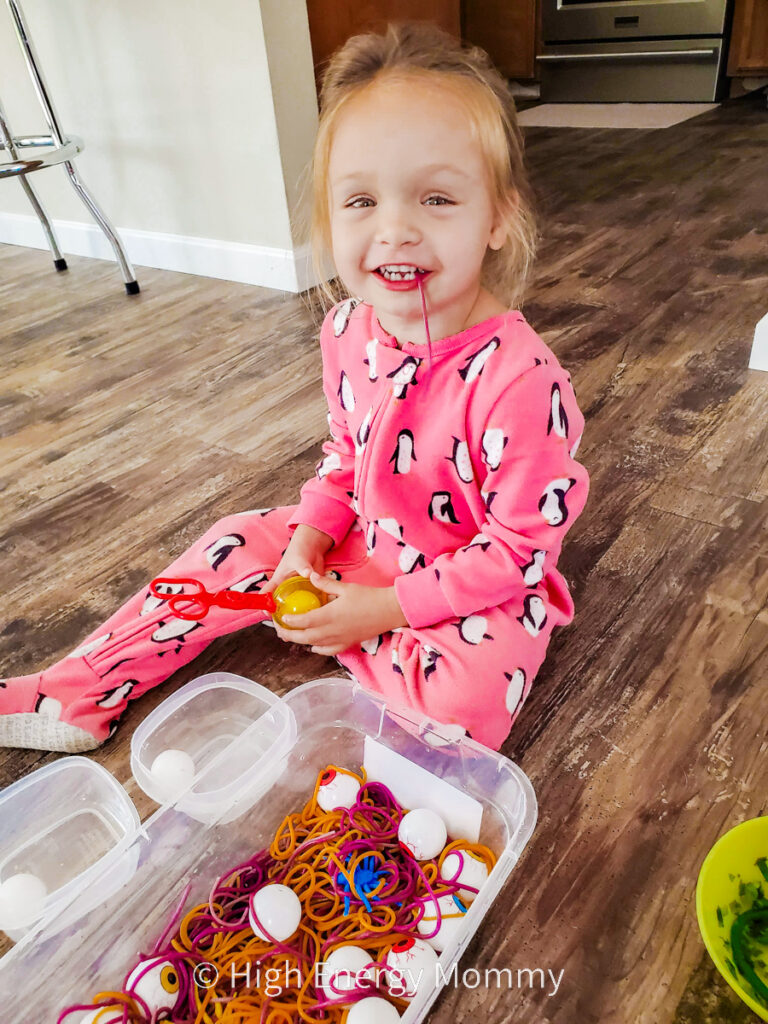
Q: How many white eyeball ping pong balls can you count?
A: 12